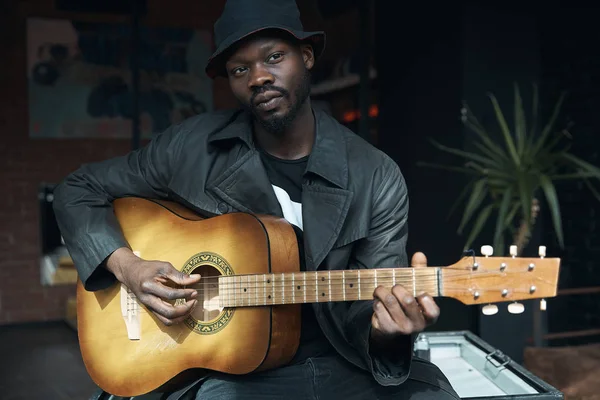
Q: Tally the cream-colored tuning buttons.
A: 6